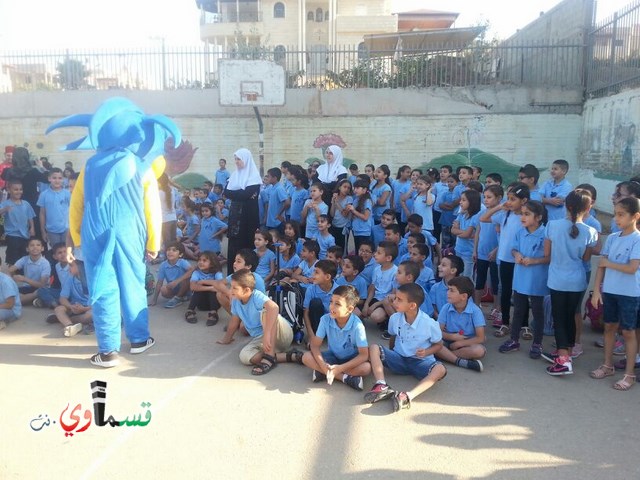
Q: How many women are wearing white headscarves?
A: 2